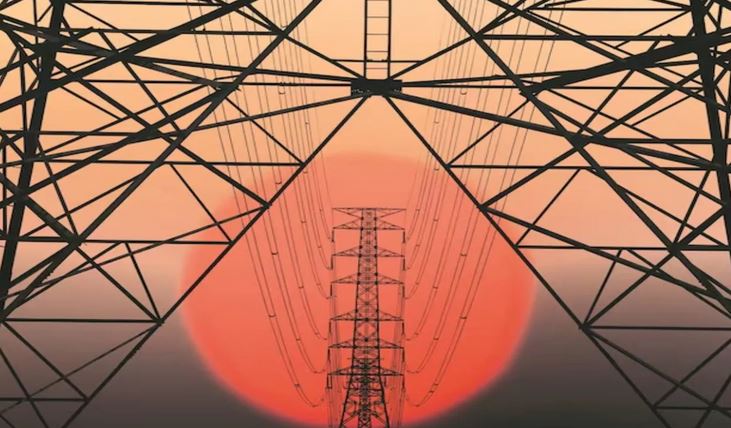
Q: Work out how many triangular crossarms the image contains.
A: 14